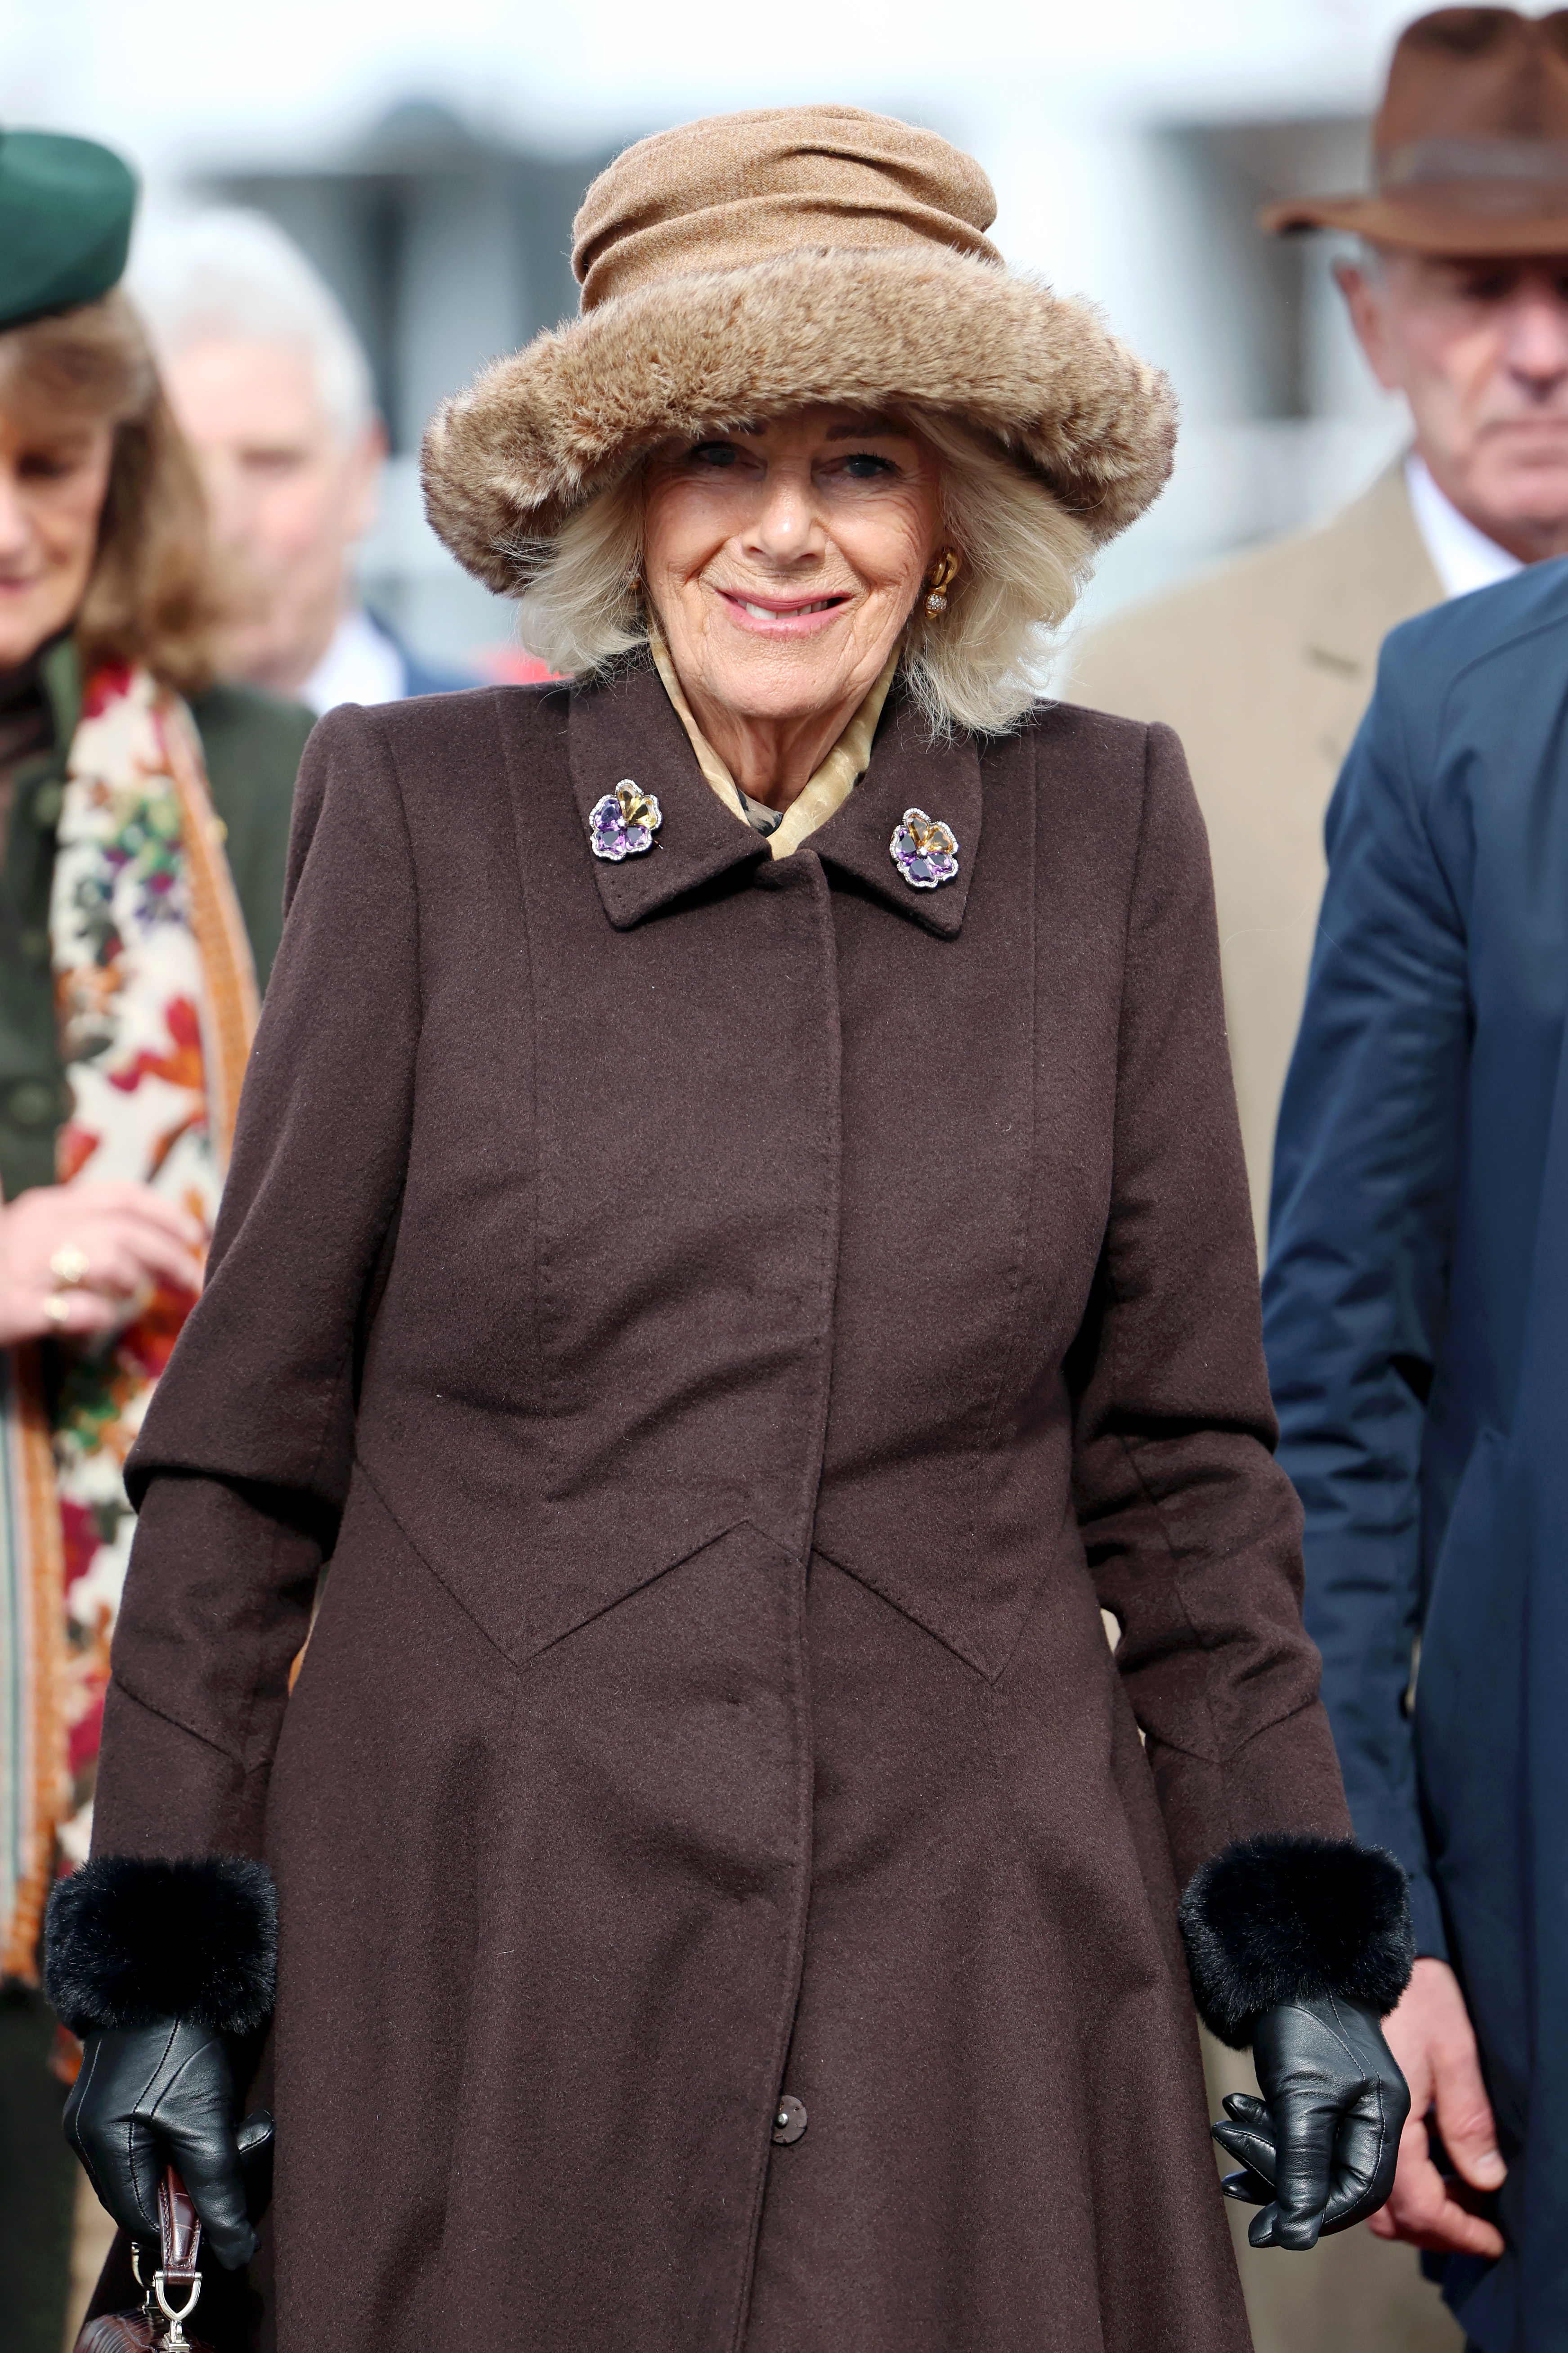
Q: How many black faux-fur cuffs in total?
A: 2